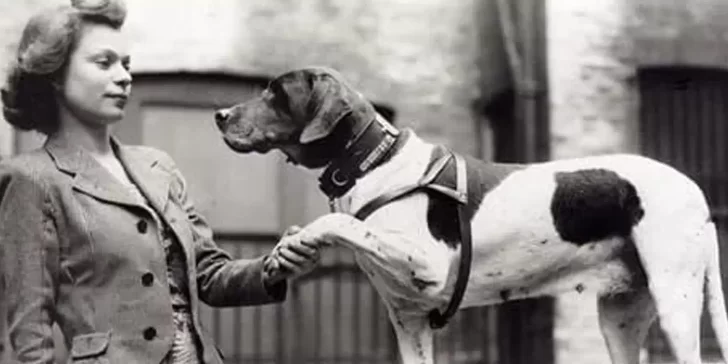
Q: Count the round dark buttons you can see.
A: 3